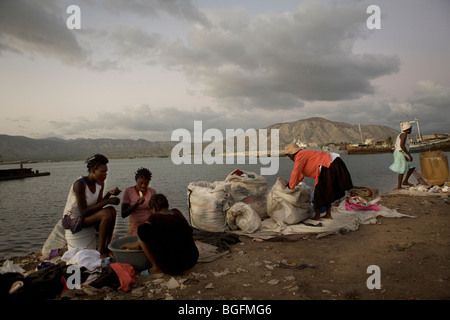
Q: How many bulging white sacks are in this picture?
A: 4